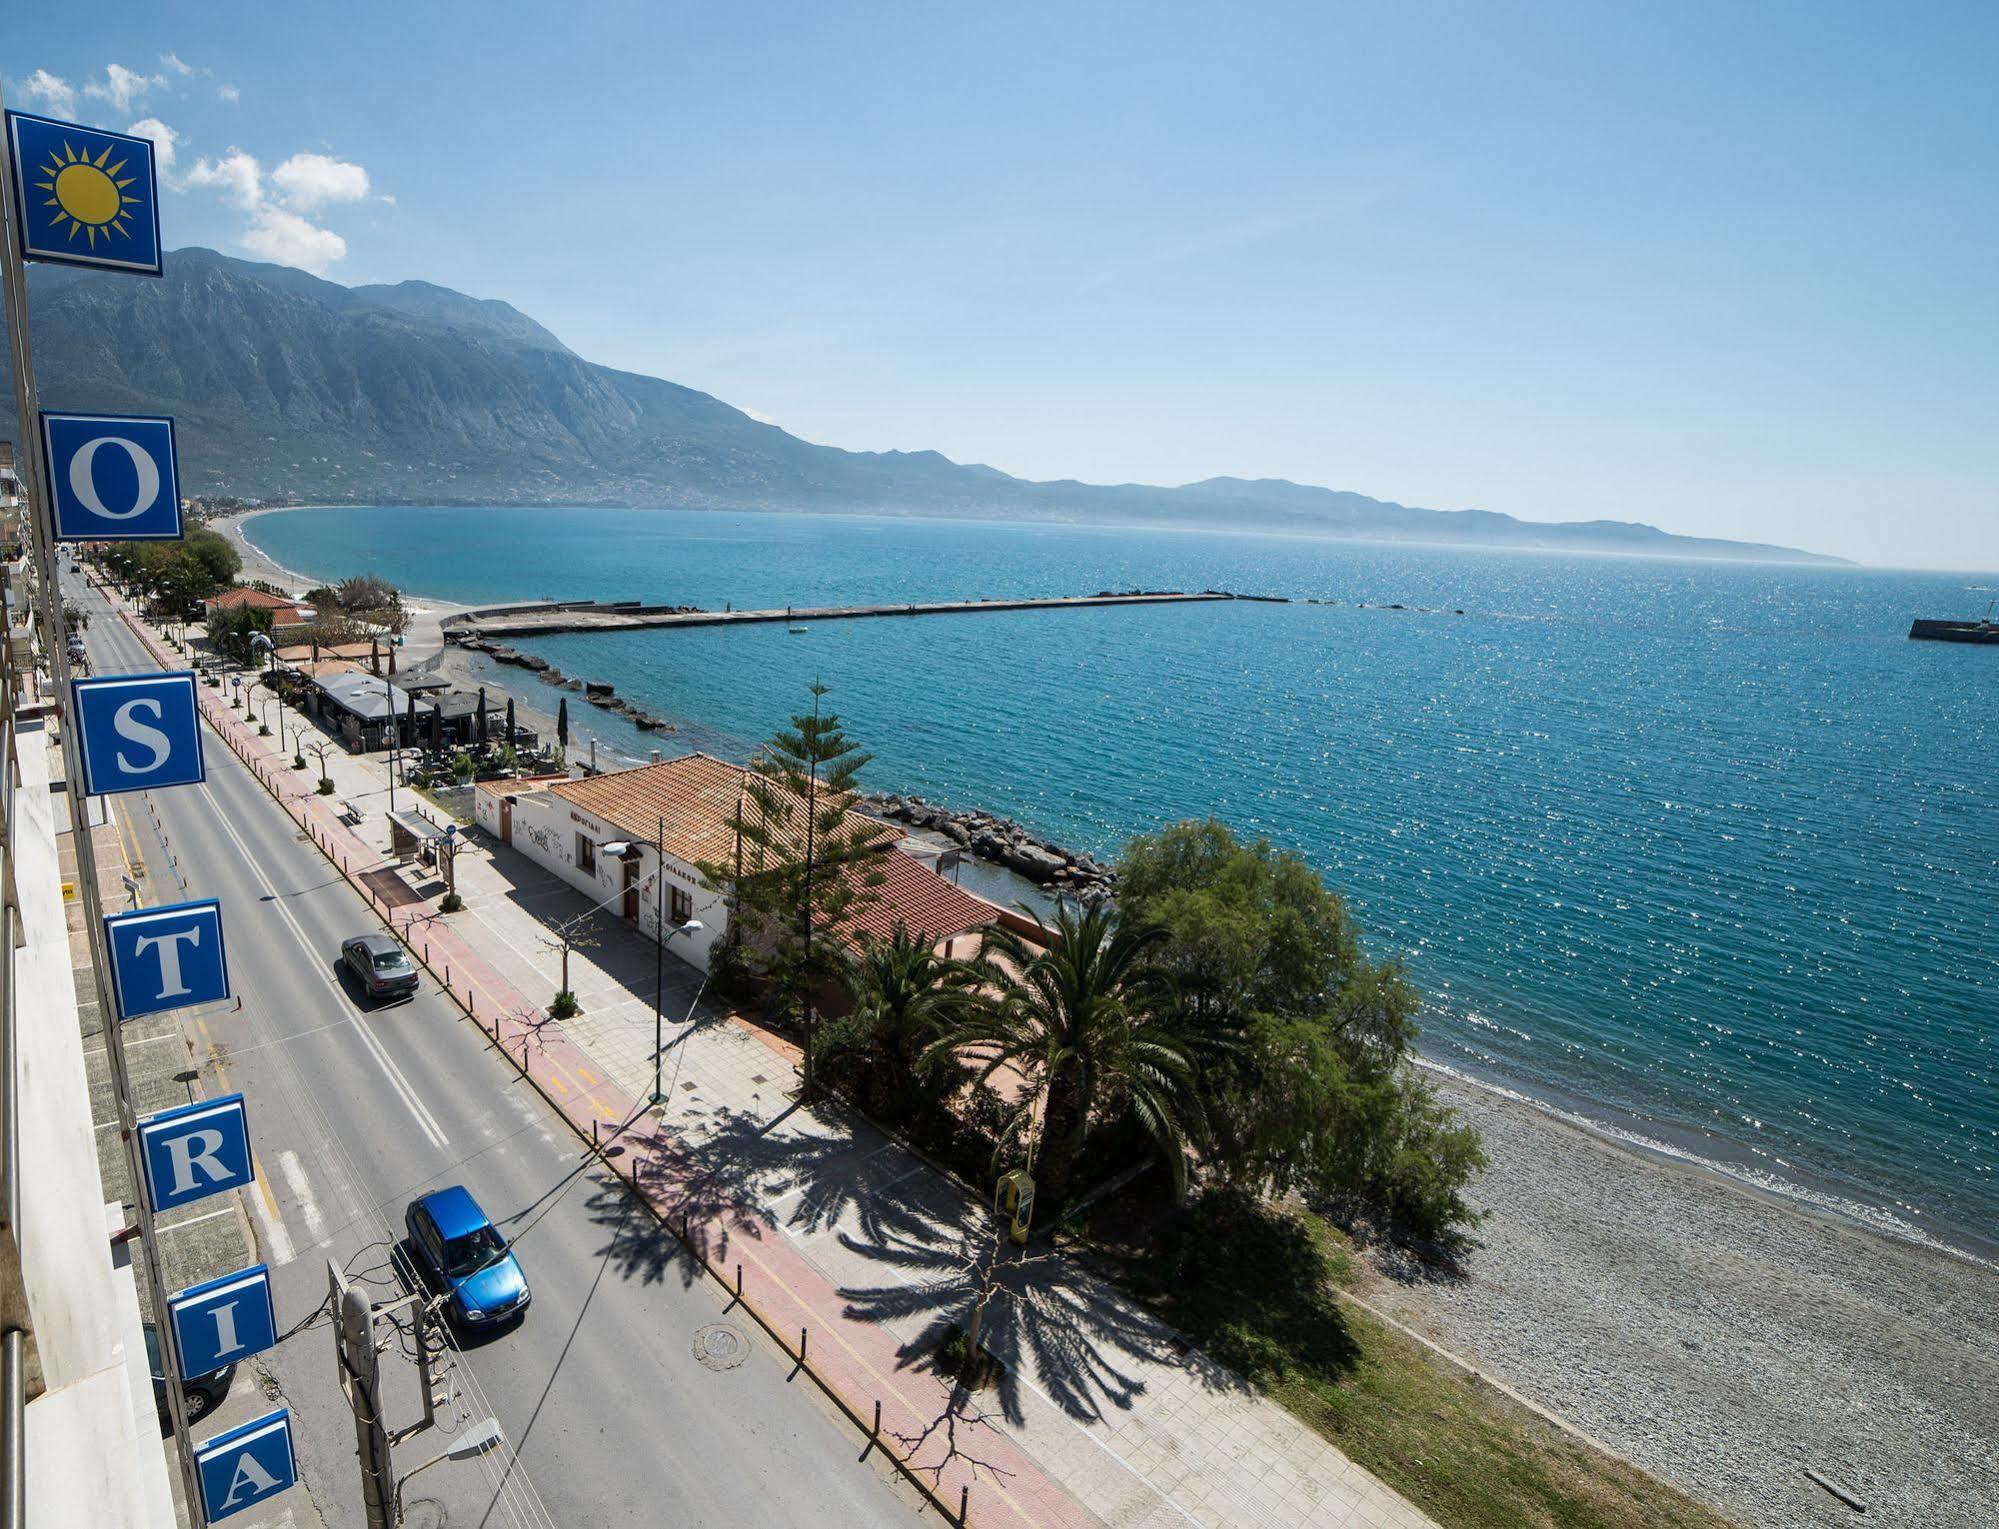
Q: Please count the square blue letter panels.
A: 6